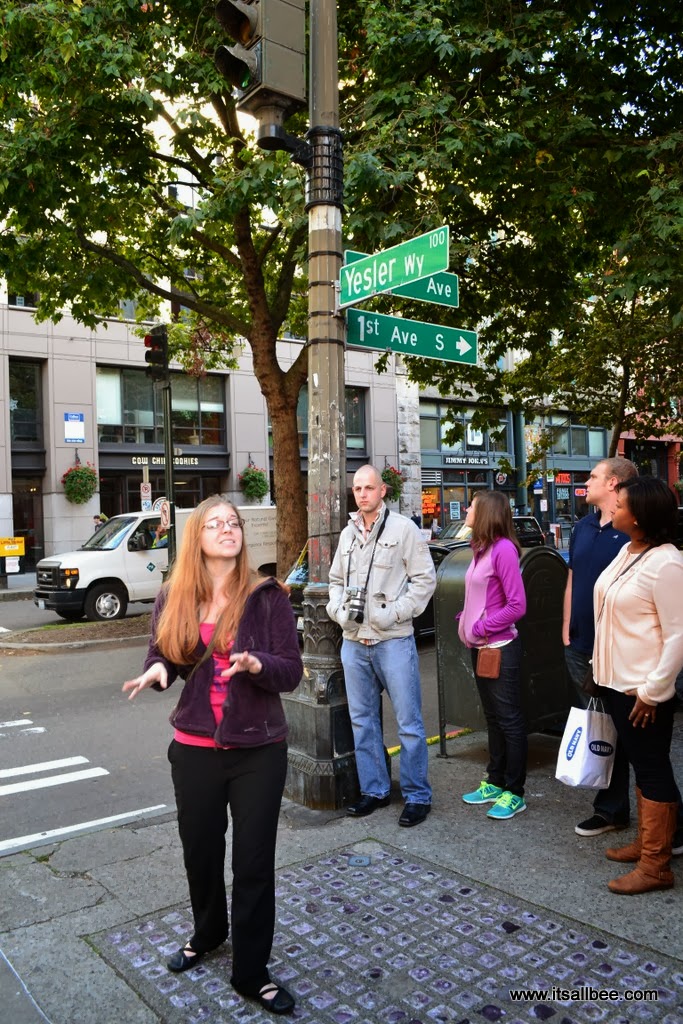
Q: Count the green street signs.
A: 3